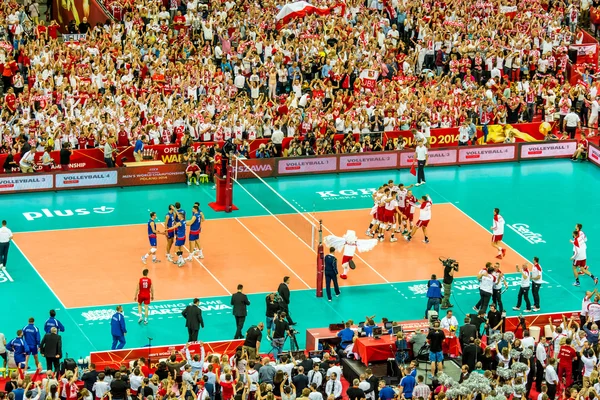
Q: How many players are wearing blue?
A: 6